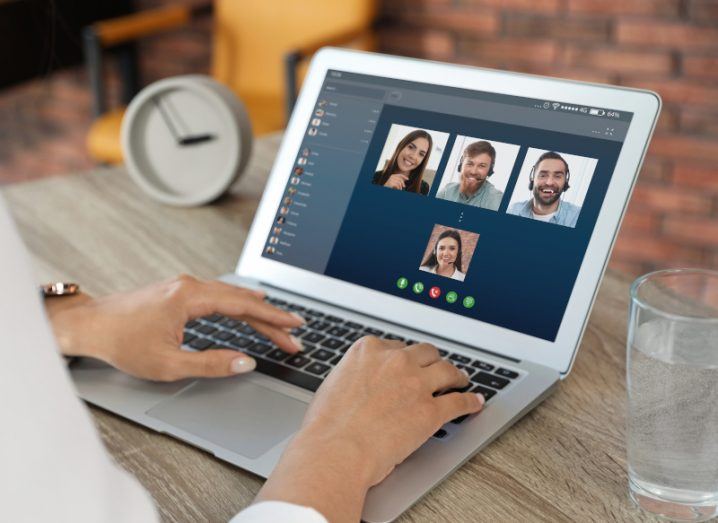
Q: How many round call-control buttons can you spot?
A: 5